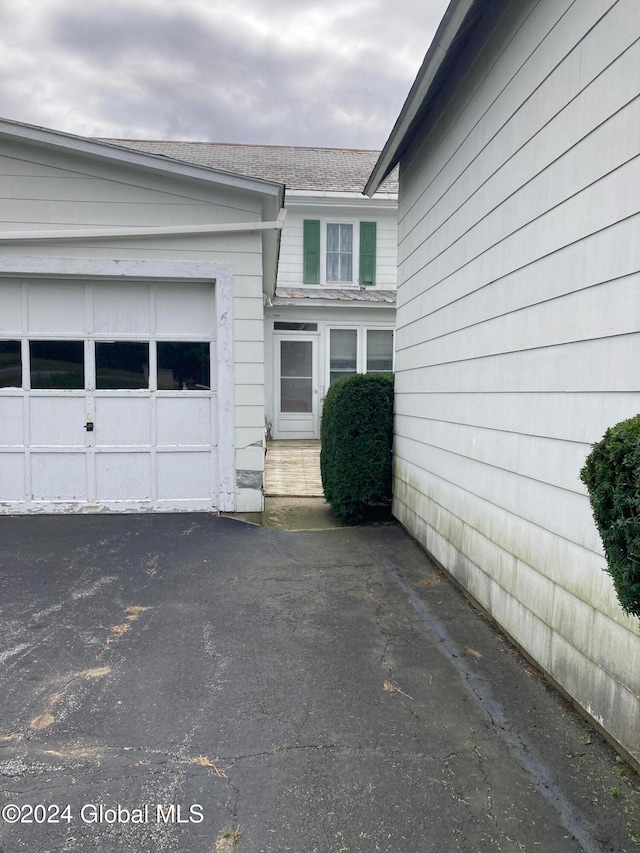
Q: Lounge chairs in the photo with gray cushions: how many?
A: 0